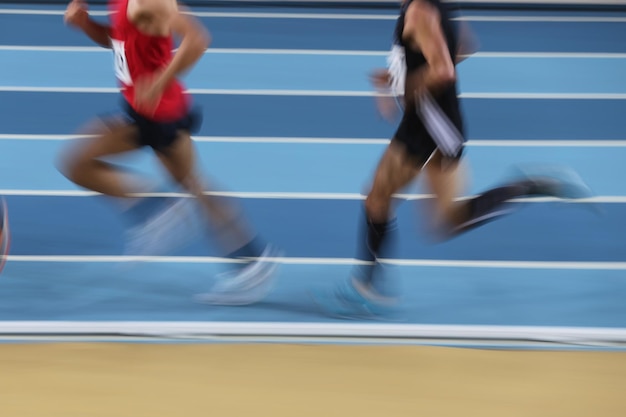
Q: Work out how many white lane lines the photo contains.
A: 7